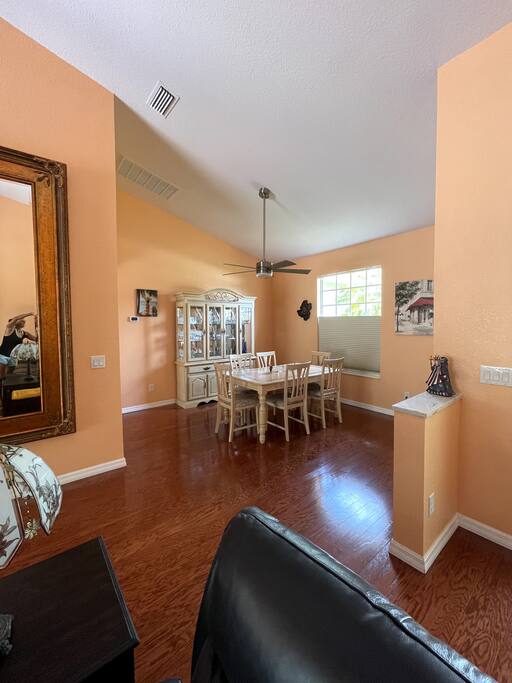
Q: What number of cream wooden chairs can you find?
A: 6